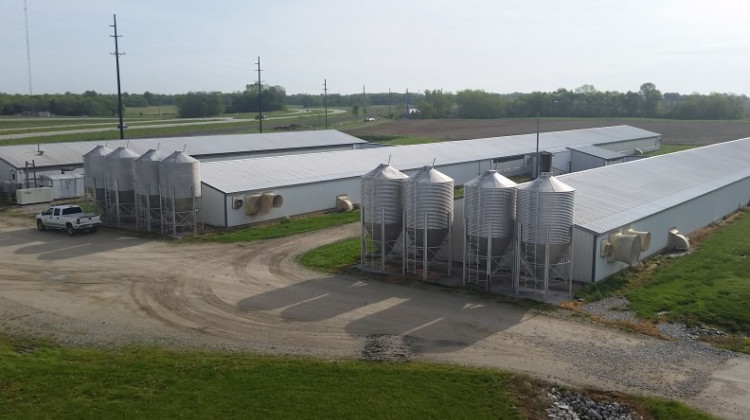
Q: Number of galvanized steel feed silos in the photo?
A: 8